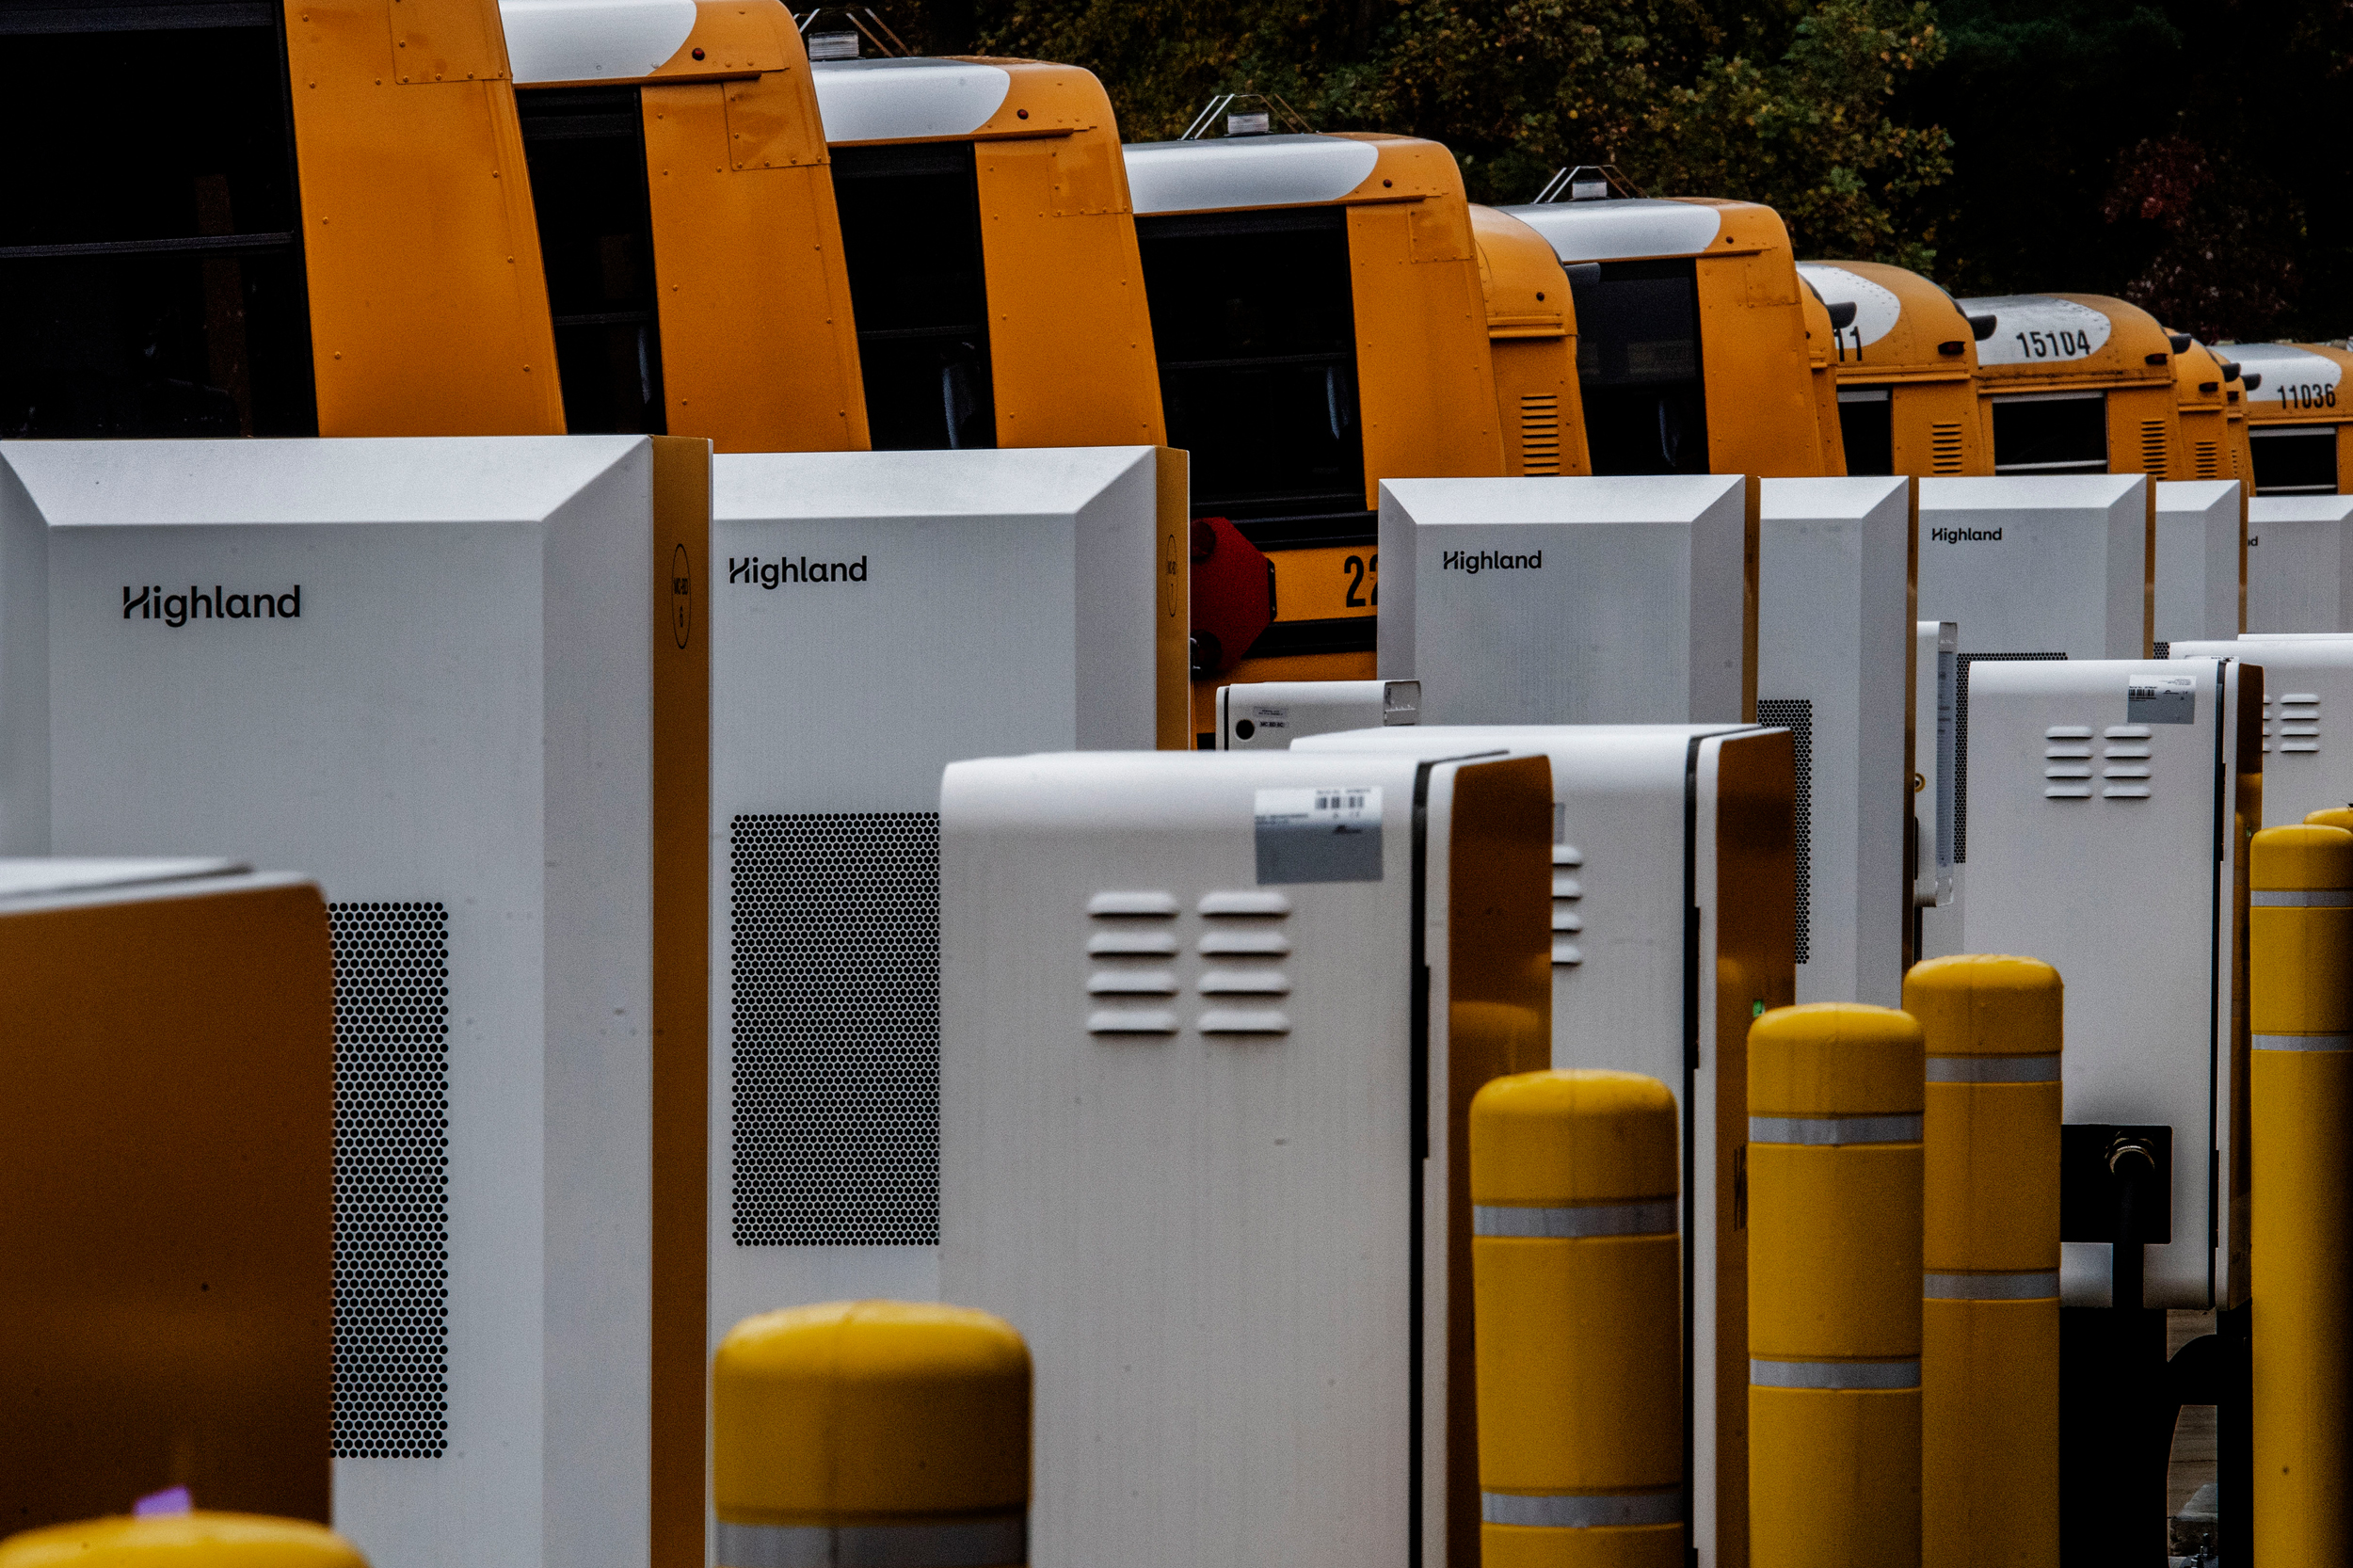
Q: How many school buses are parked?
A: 12